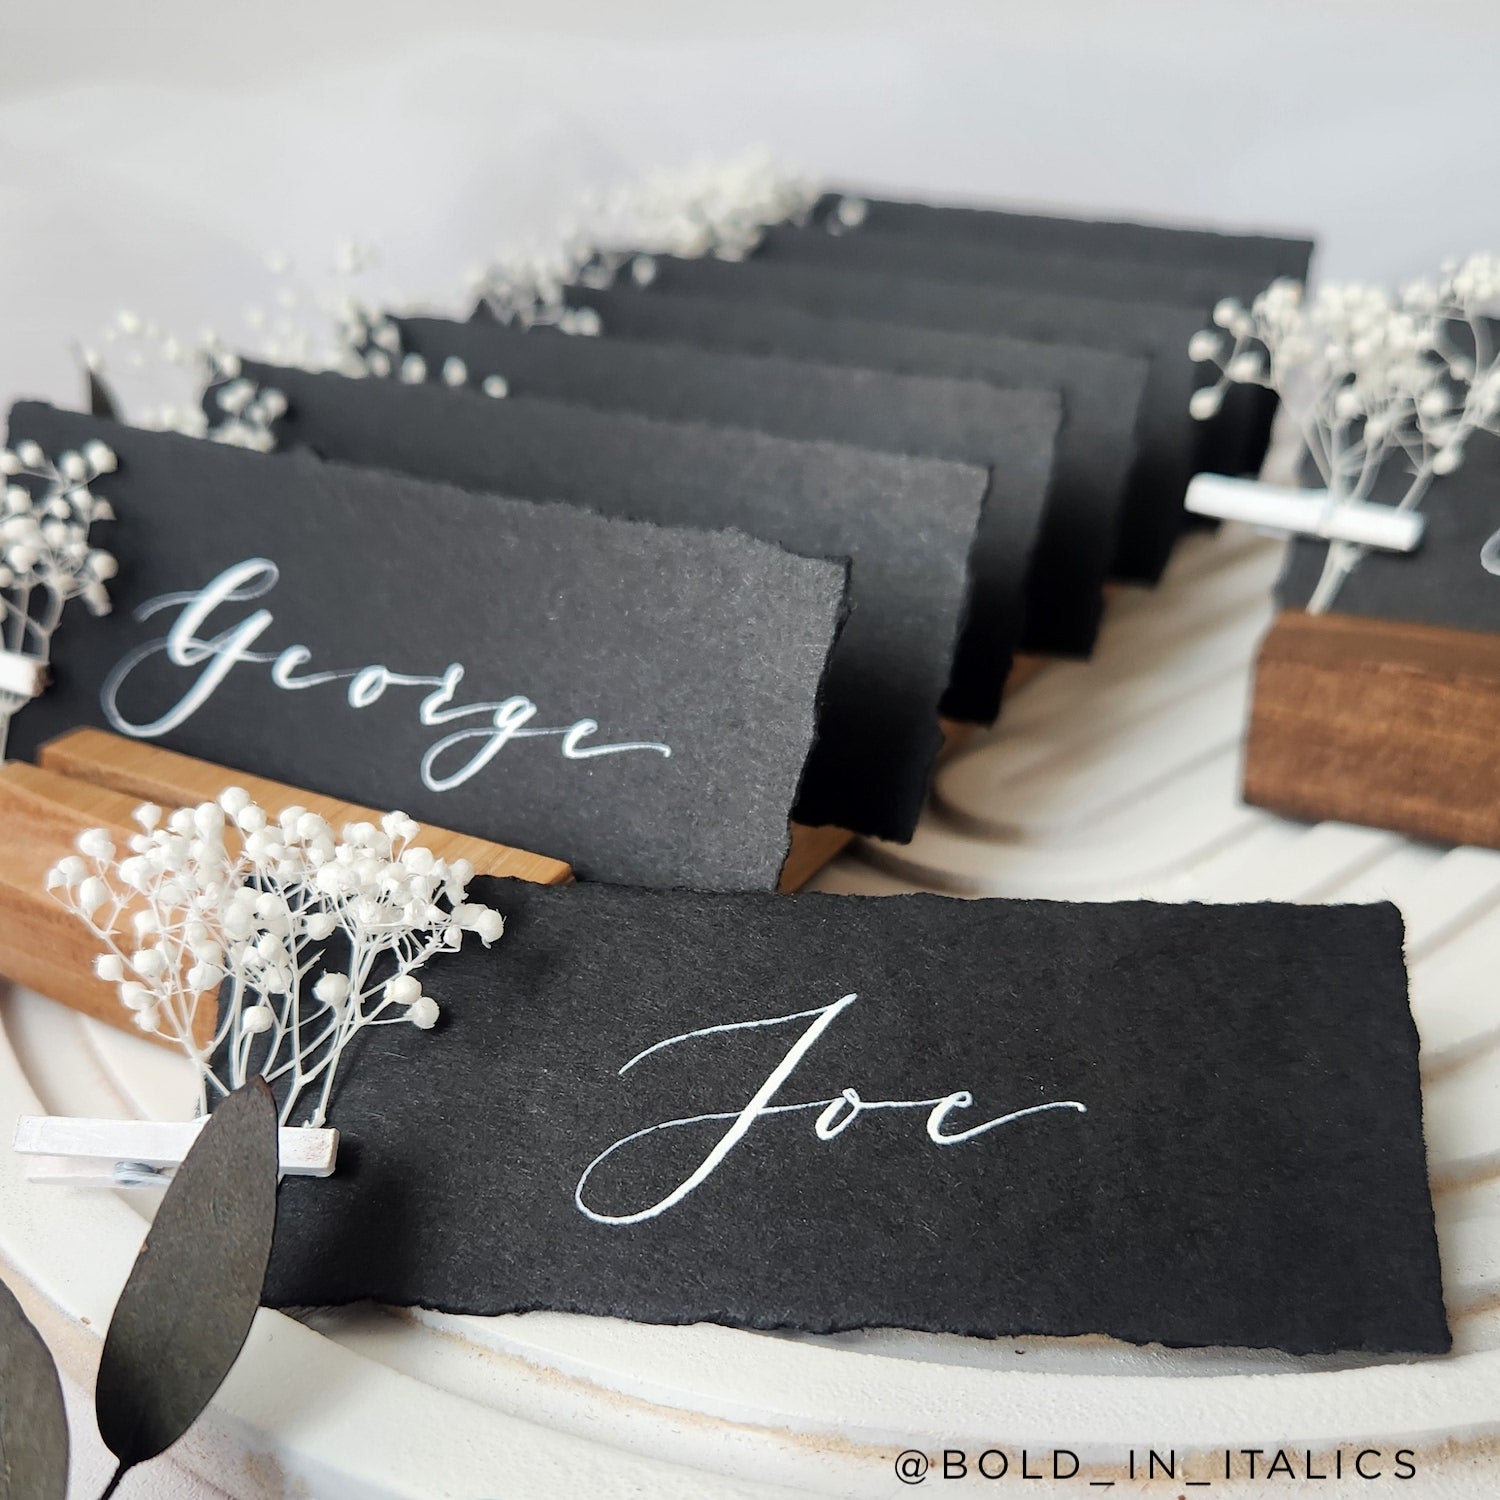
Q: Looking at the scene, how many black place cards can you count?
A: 9